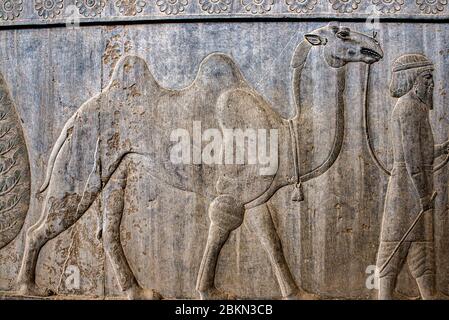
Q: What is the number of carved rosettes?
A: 11